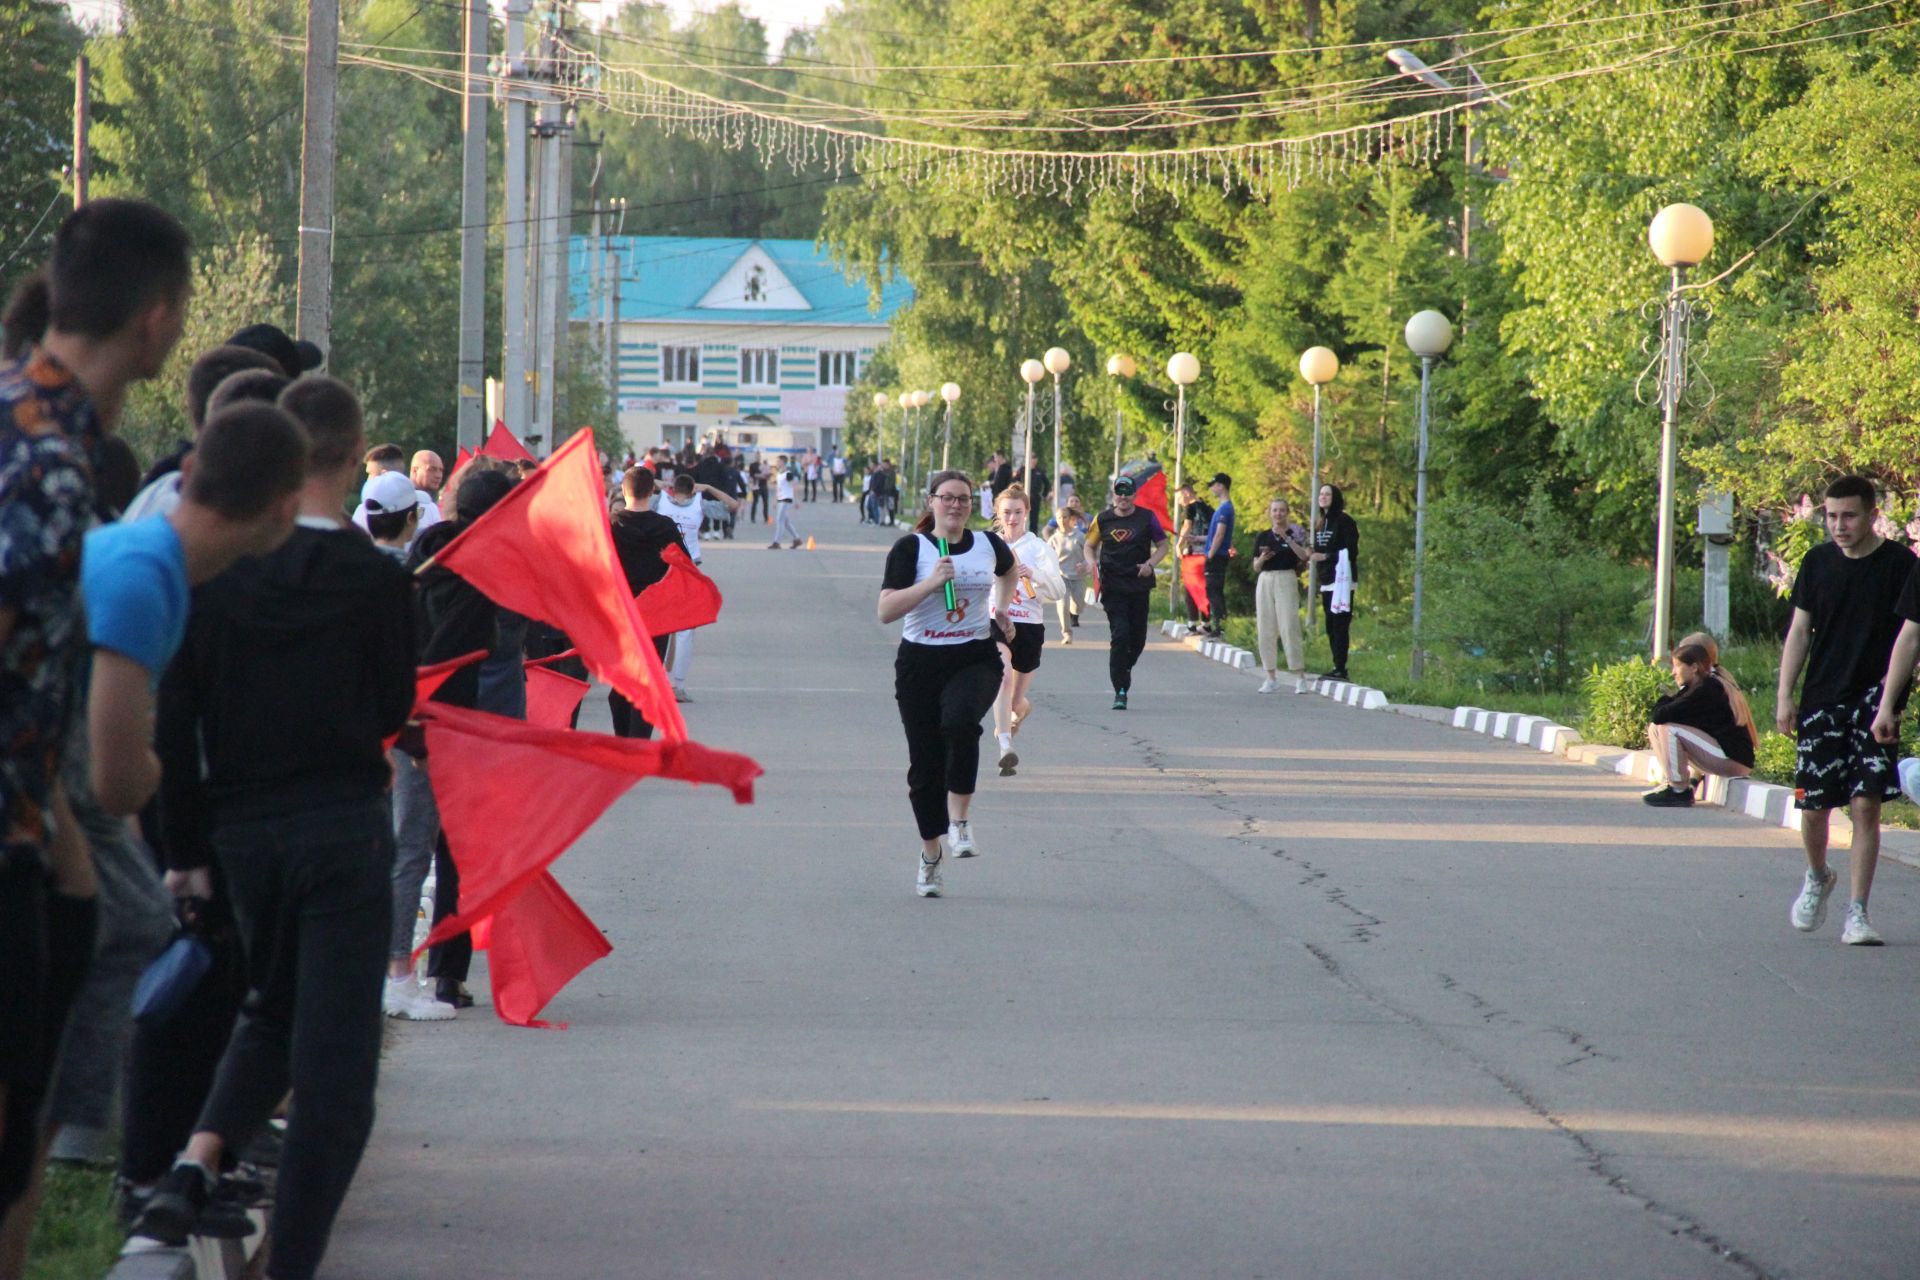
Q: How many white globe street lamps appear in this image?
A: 11